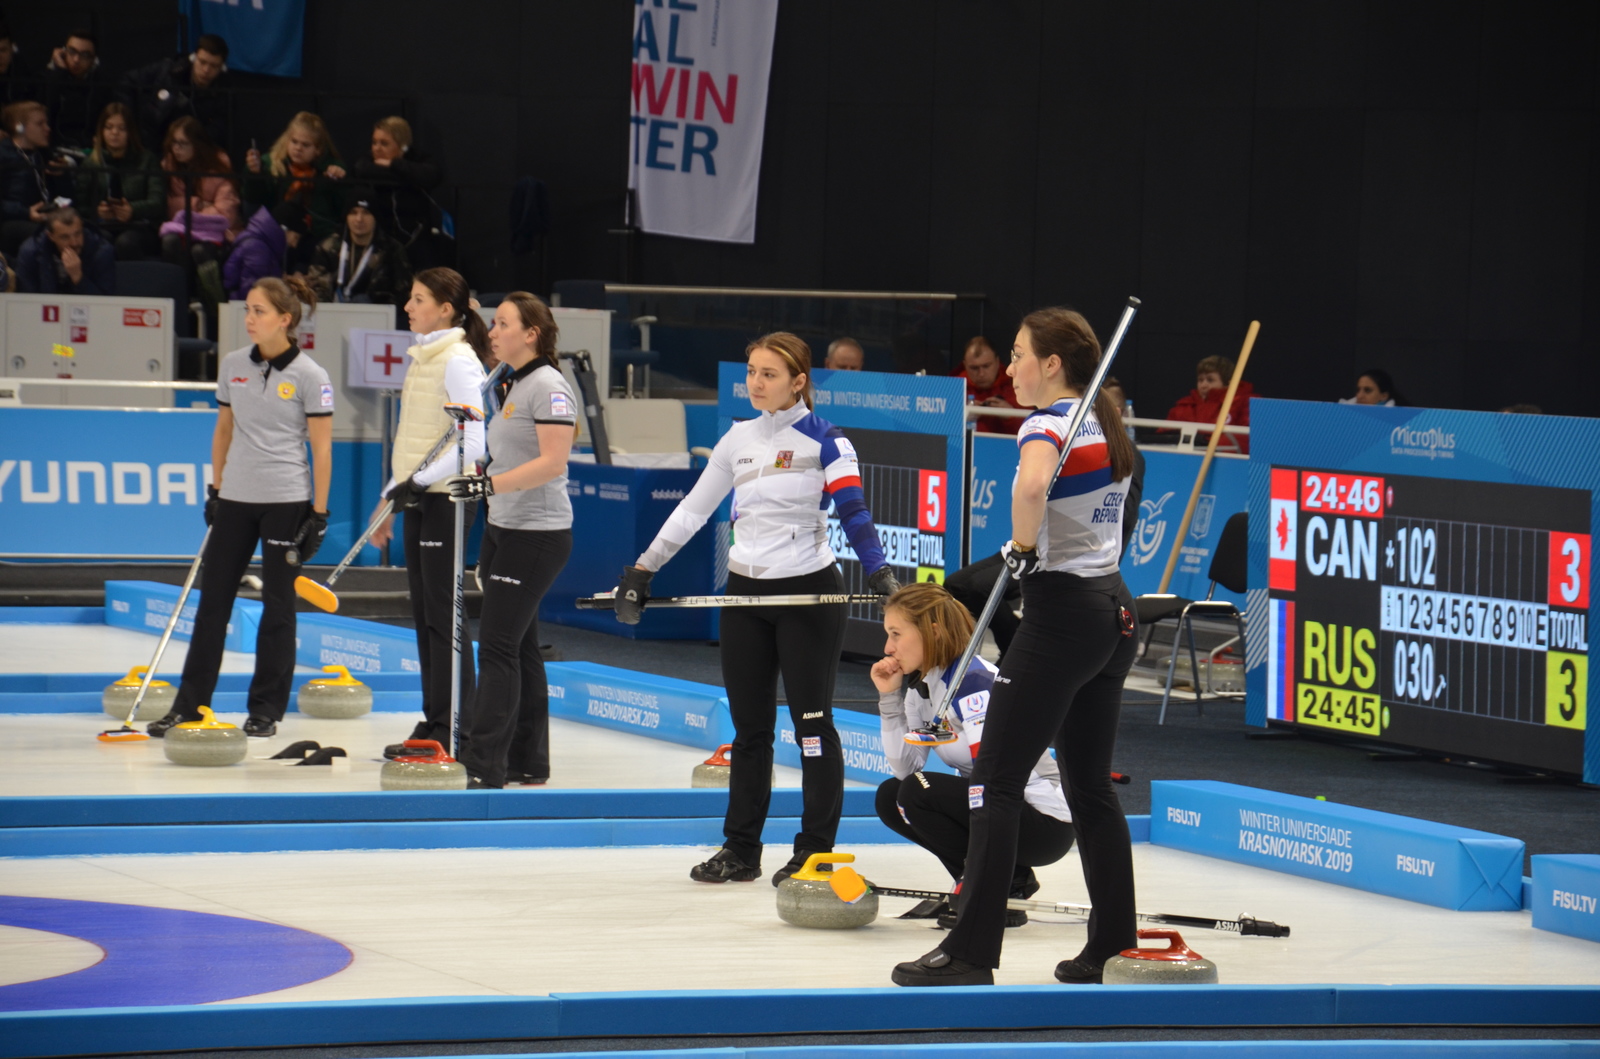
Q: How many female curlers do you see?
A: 6